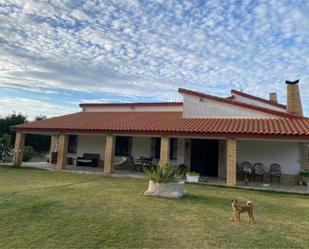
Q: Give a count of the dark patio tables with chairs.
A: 1